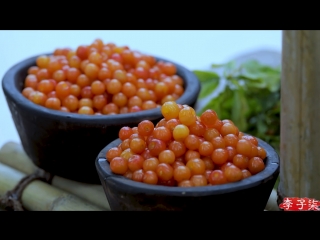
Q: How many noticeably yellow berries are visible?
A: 3